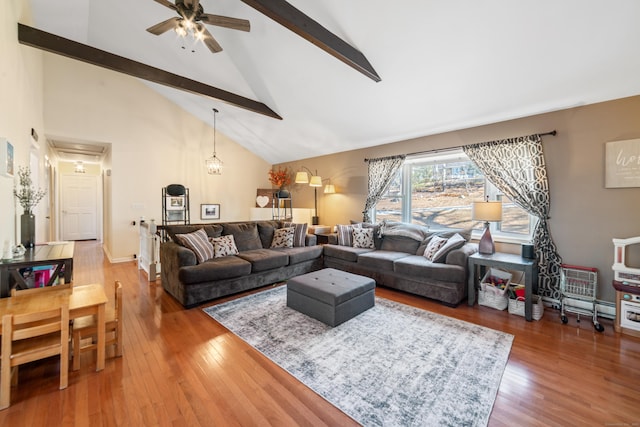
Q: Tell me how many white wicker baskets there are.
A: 2